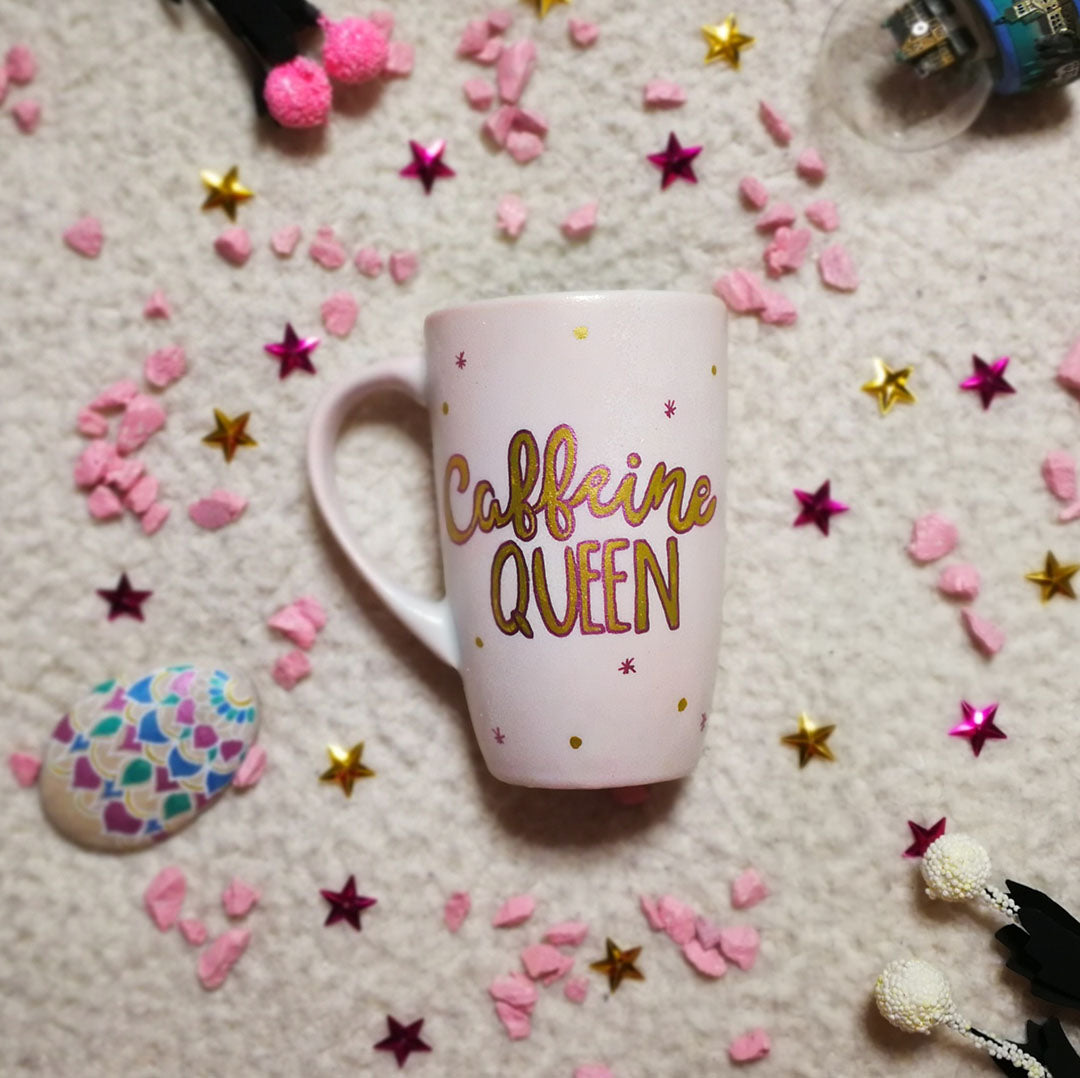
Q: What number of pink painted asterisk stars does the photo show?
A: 5